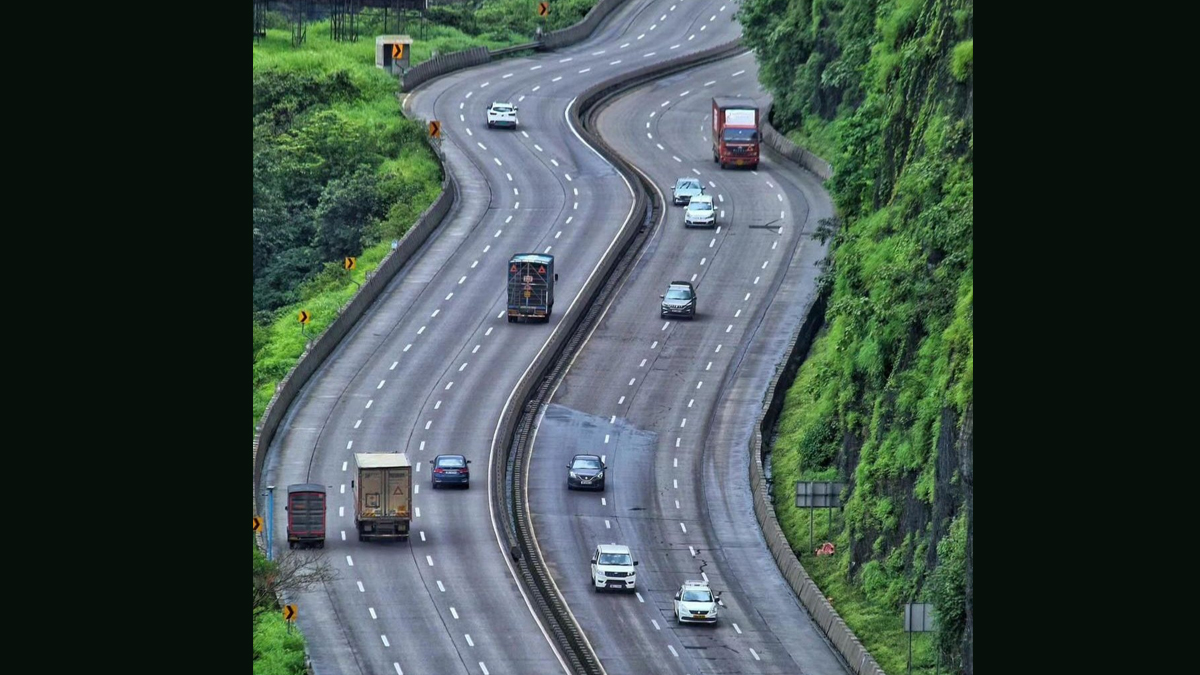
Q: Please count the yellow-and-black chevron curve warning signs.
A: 7